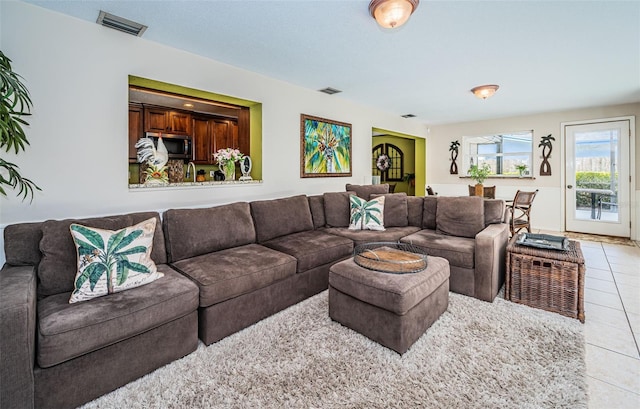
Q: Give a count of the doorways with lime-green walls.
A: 1